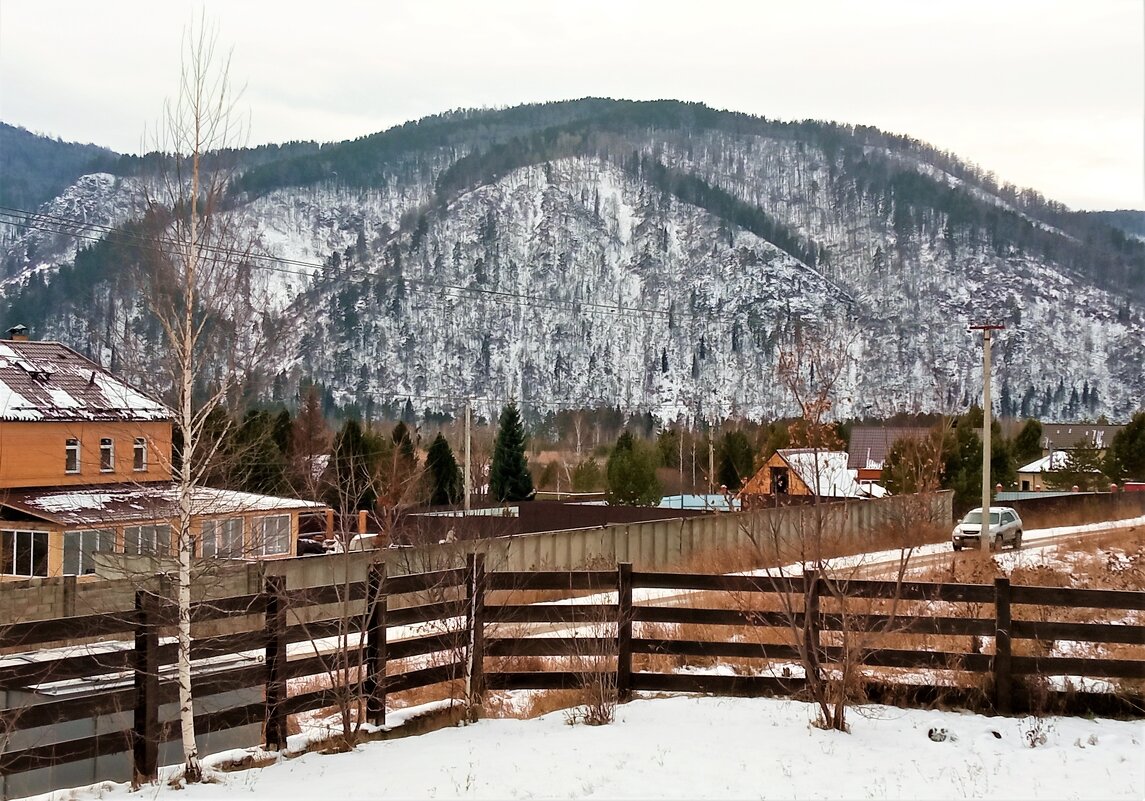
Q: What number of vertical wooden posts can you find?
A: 7